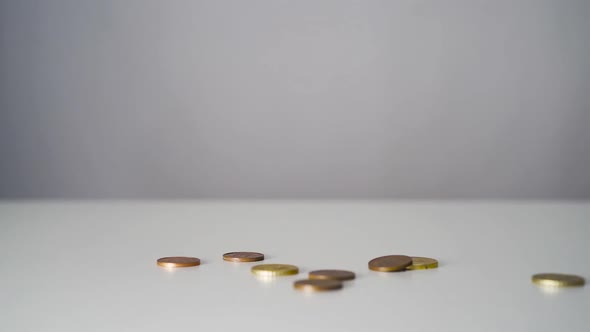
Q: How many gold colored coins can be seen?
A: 3